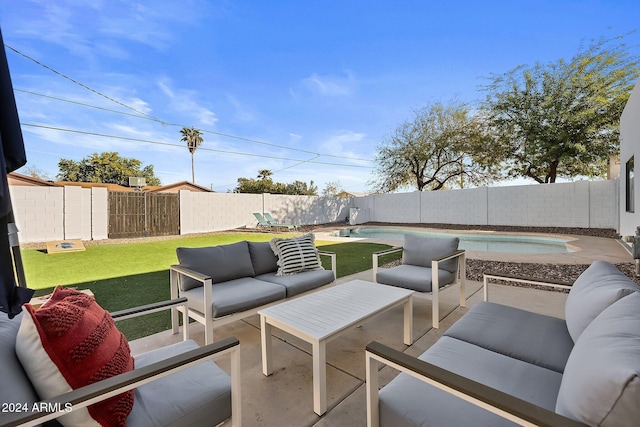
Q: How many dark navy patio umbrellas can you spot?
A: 1